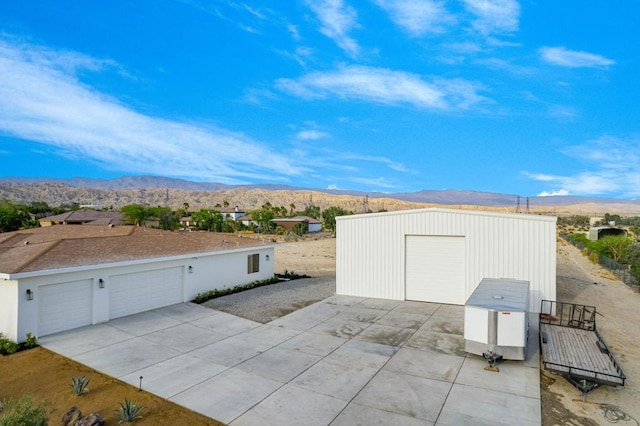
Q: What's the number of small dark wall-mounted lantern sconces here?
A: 4